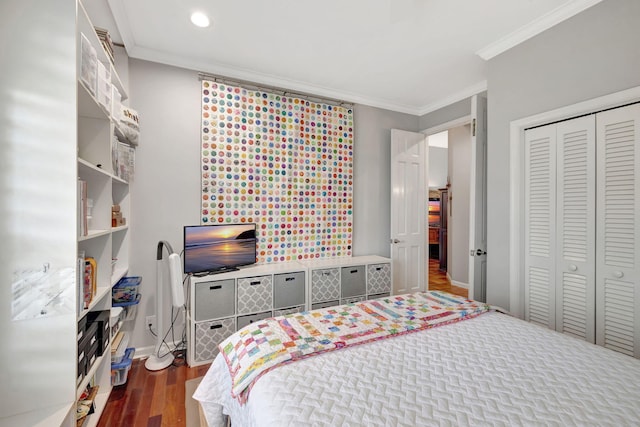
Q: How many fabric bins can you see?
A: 12